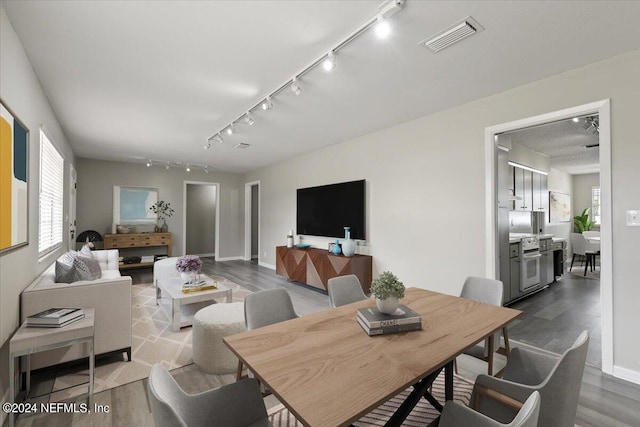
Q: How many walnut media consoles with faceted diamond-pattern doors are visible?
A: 1